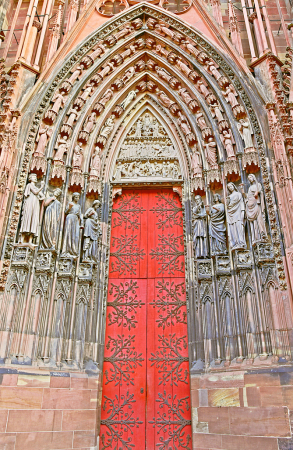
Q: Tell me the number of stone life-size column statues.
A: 8